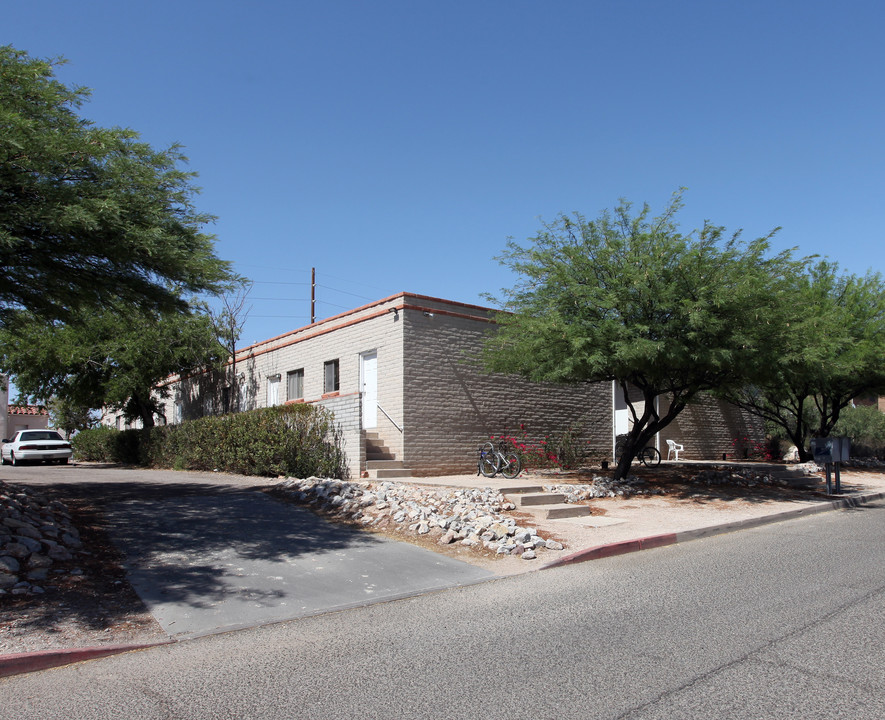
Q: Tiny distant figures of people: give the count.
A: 0